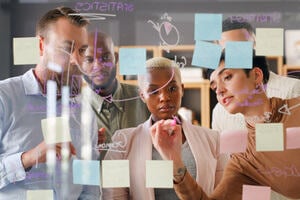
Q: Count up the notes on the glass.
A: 15